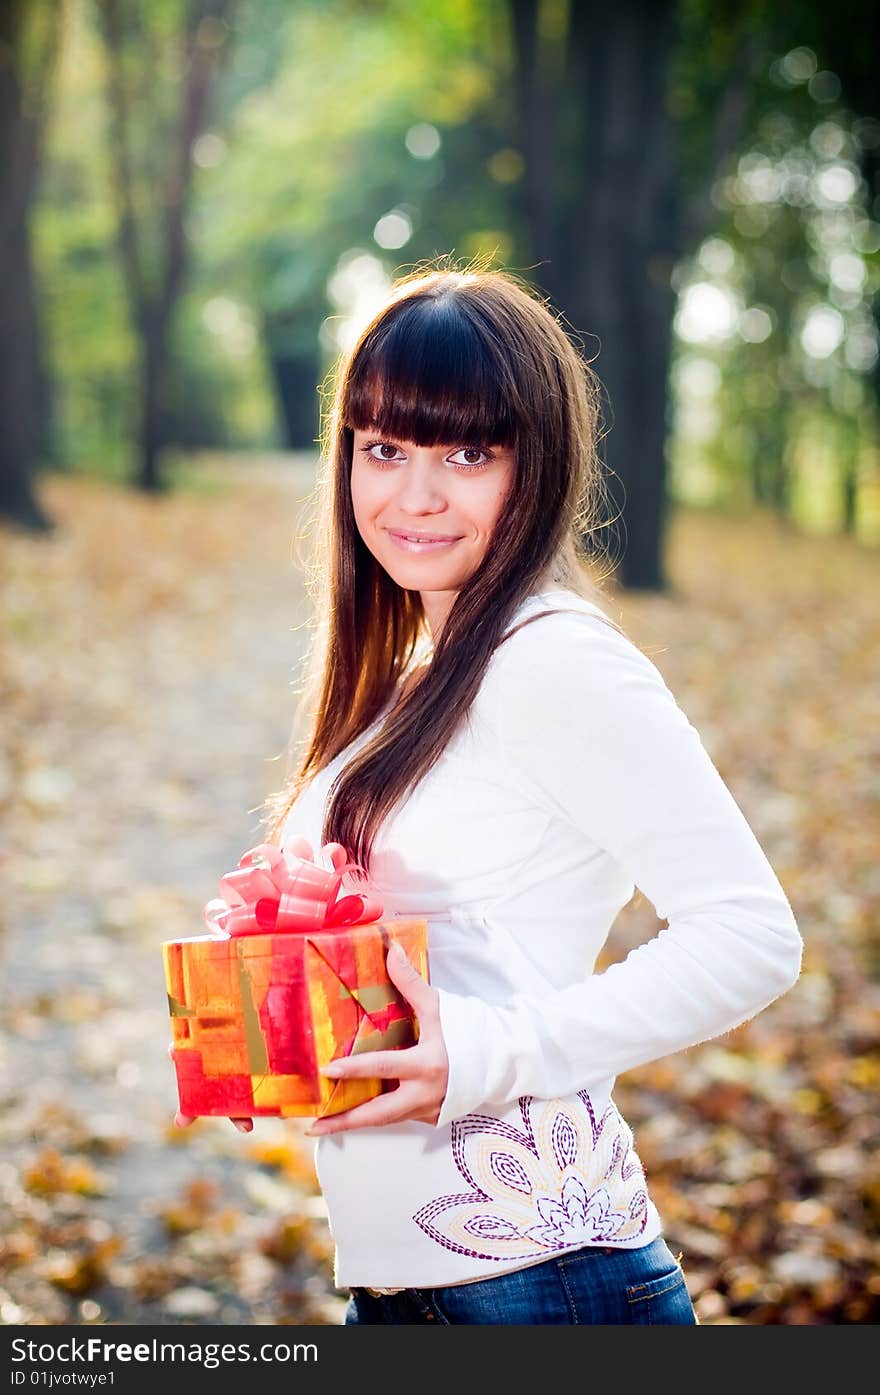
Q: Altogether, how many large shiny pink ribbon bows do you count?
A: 1